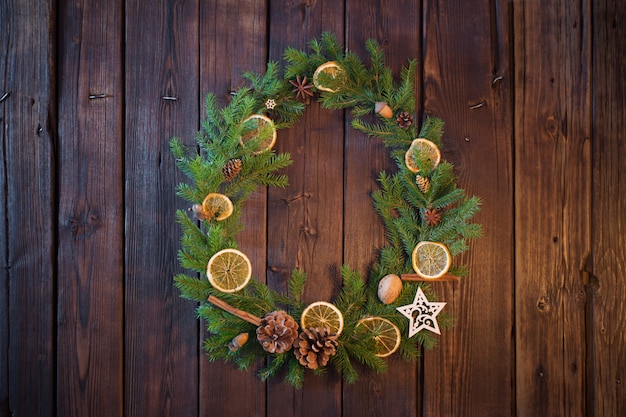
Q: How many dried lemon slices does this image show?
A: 8